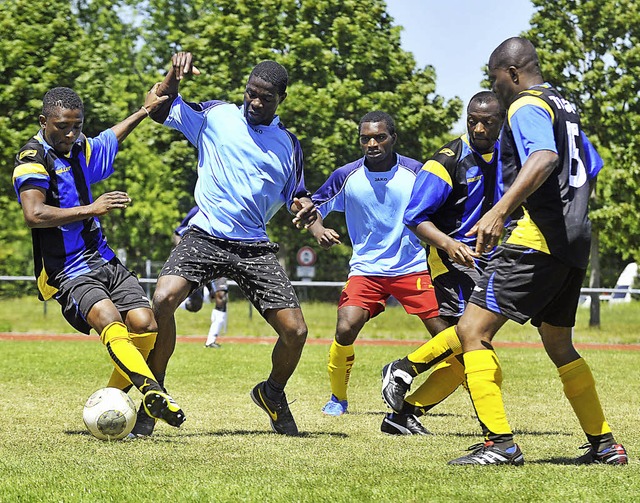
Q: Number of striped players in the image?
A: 3